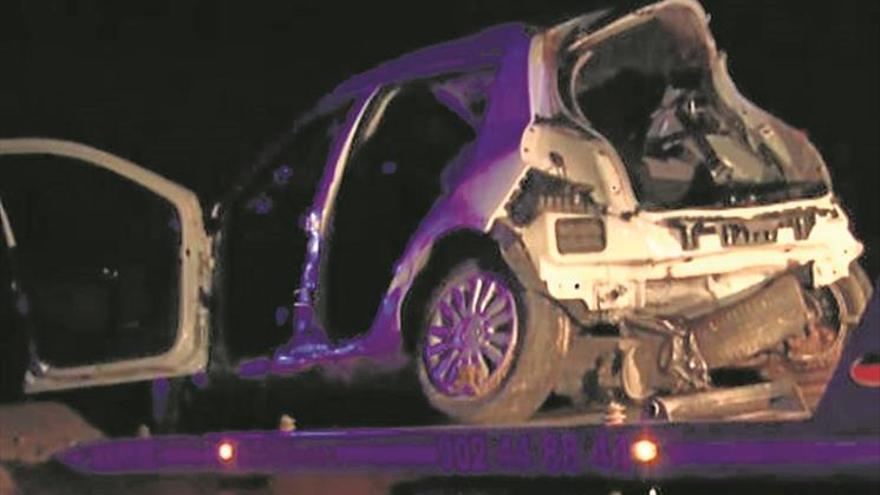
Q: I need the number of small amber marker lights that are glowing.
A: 2